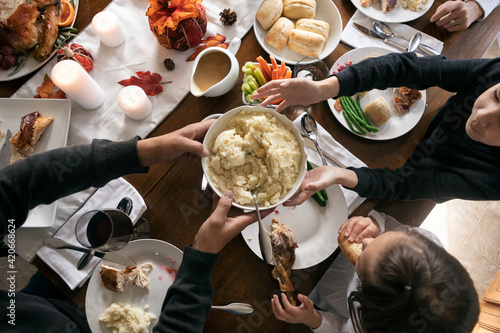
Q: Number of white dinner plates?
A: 4